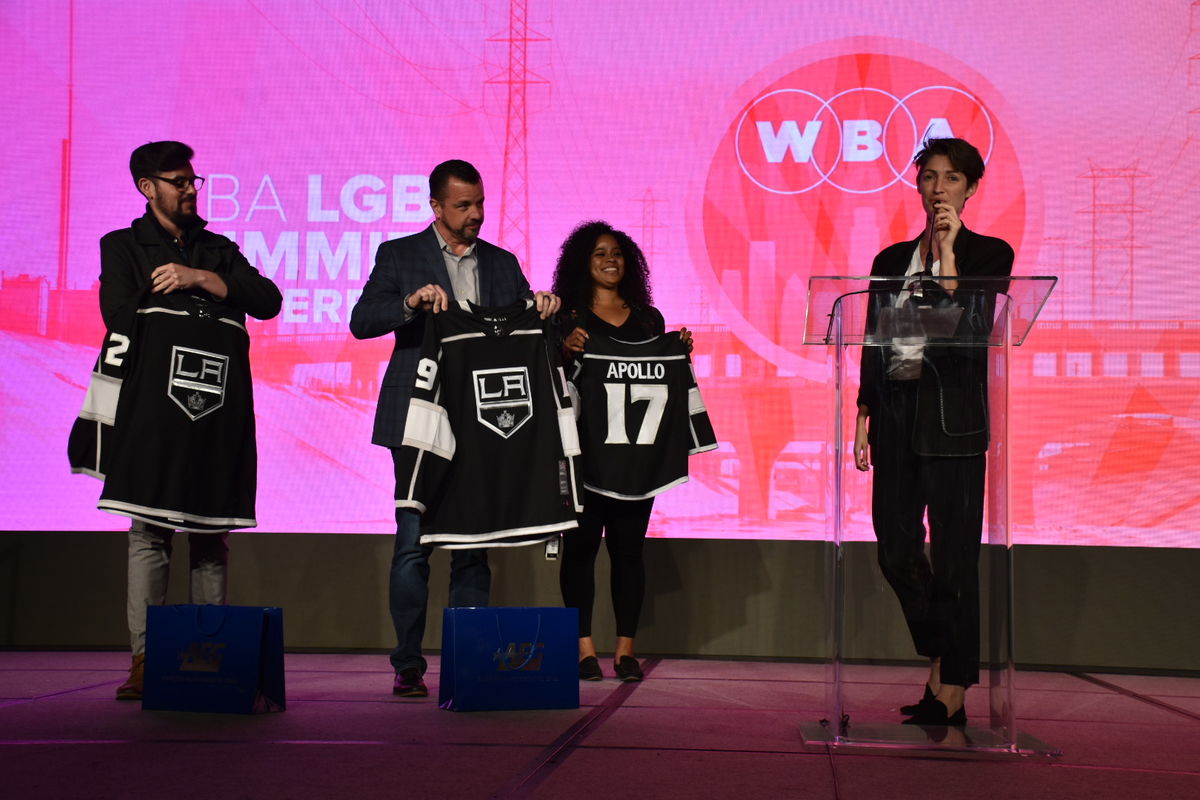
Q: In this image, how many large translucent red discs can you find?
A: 1